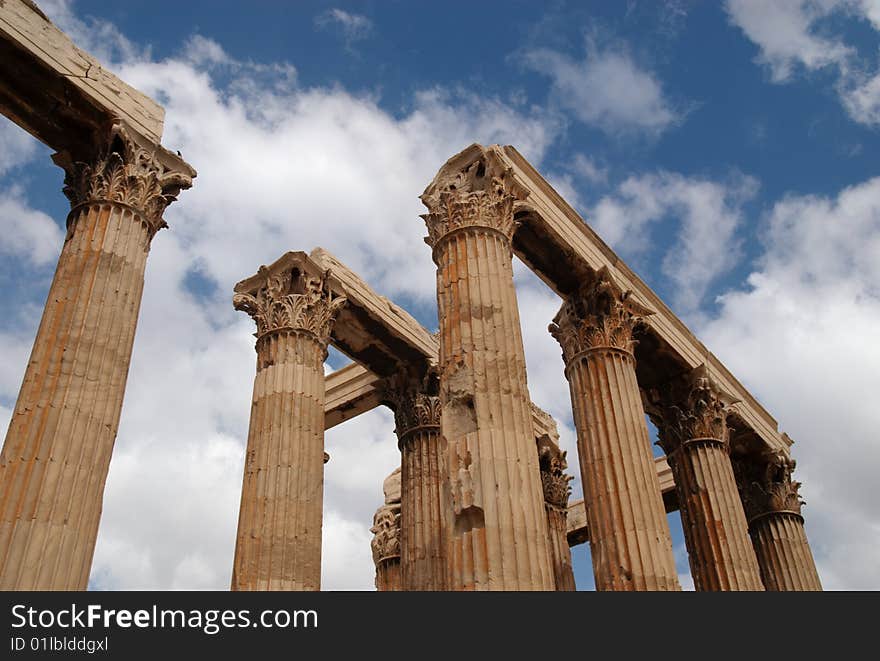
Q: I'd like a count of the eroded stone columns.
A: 9